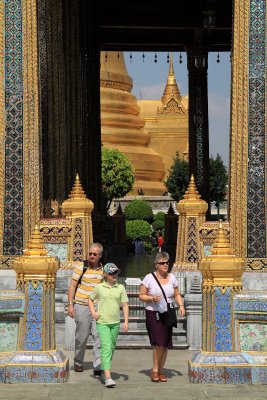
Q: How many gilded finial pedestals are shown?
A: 4